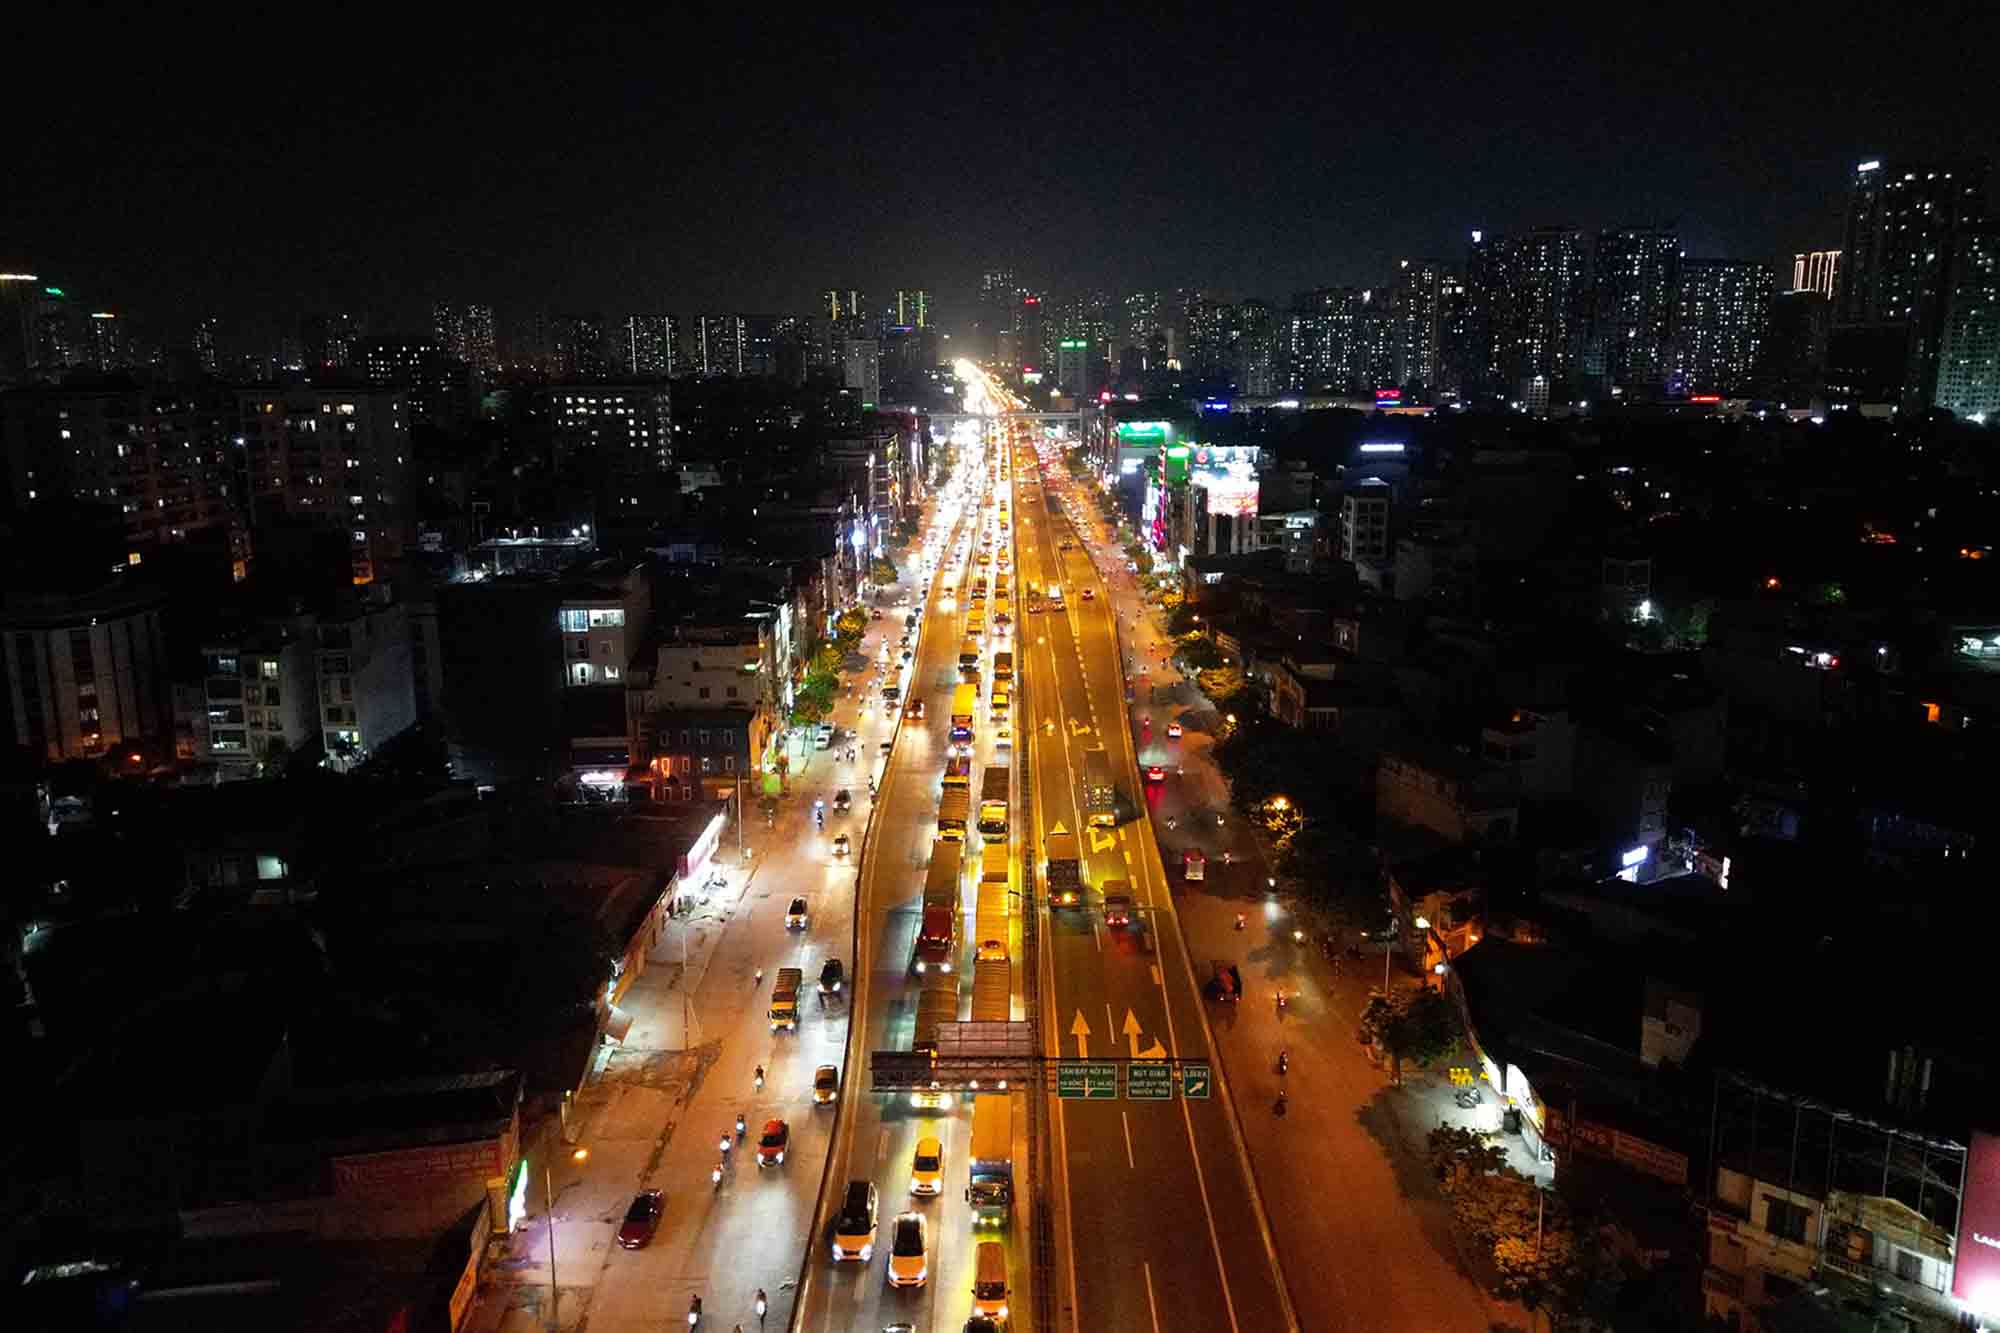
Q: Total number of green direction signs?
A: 3